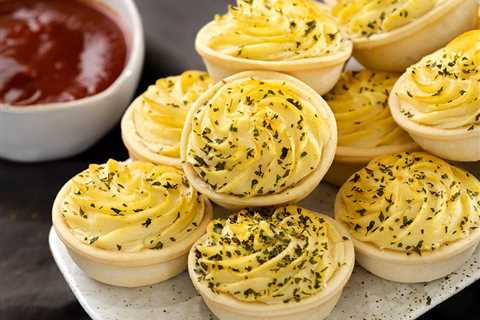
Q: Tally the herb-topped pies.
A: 9